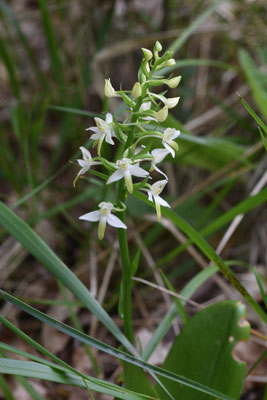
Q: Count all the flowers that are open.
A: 7